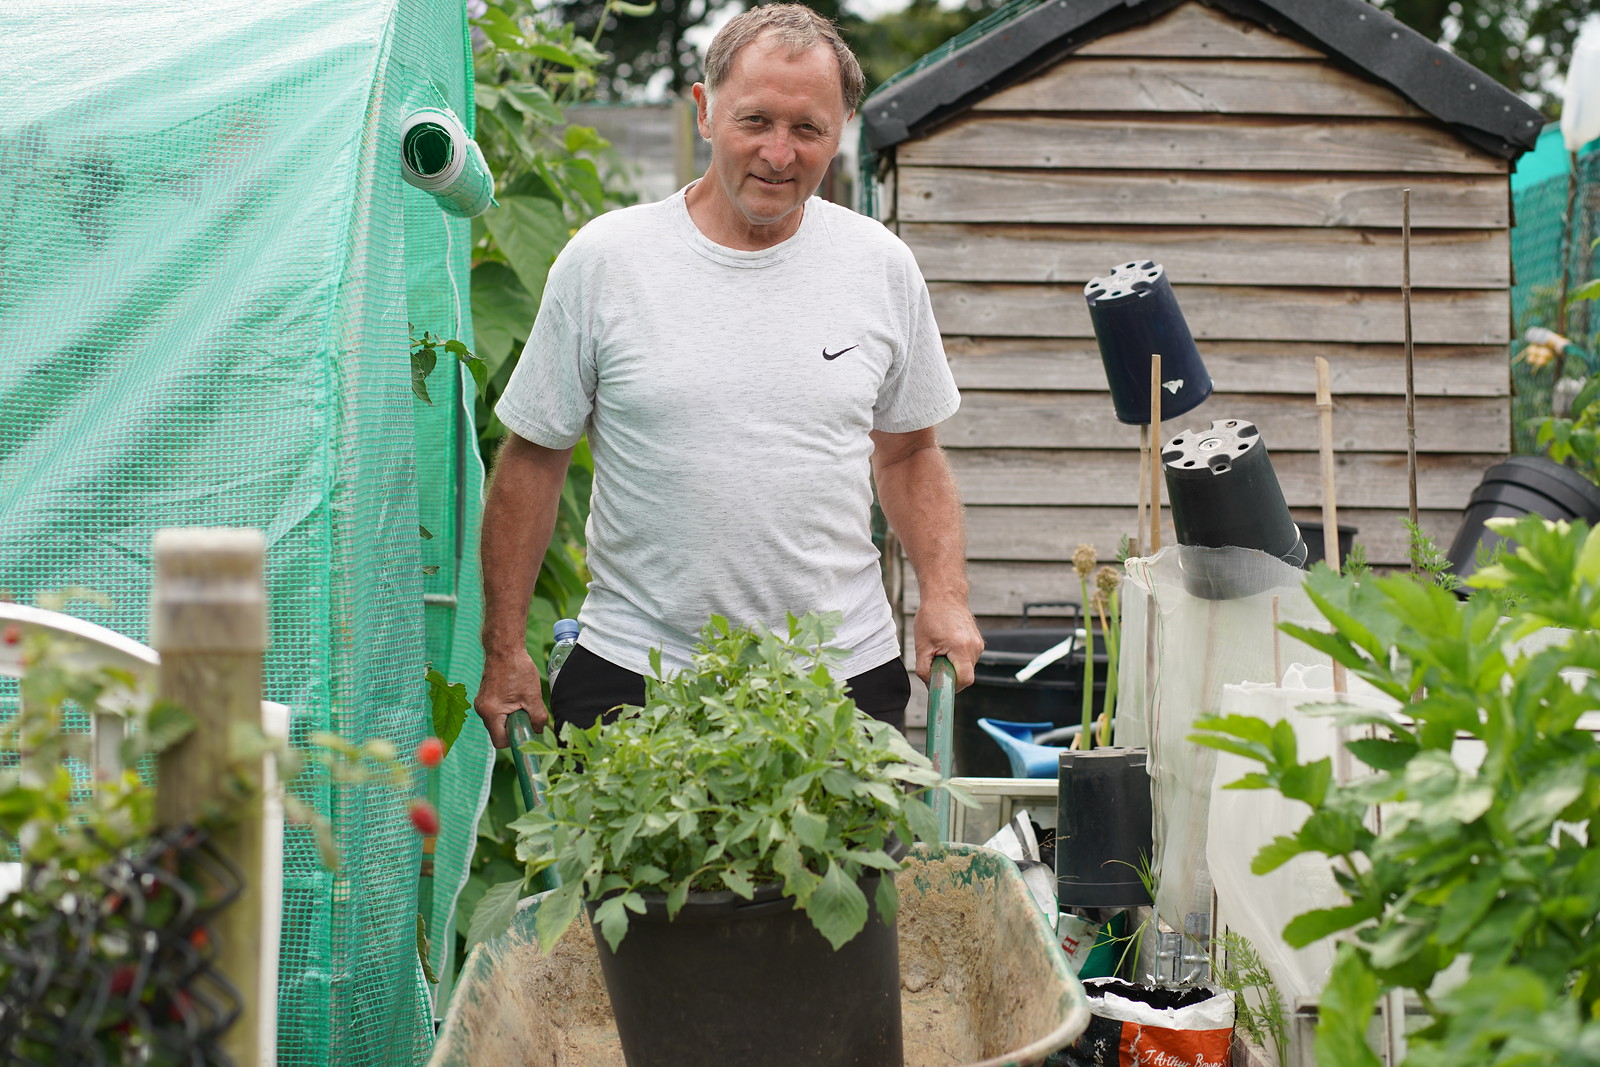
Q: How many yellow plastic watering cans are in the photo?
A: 0